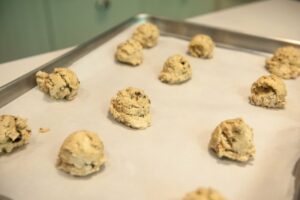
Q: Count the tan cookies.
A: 12